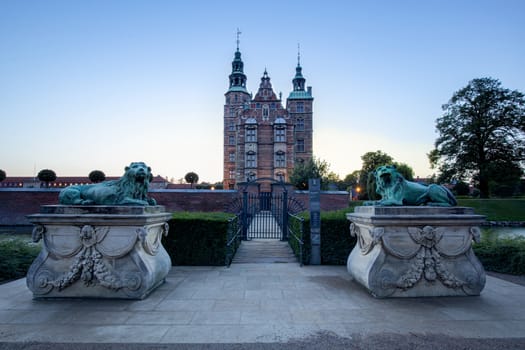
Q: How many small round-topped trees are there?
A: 4